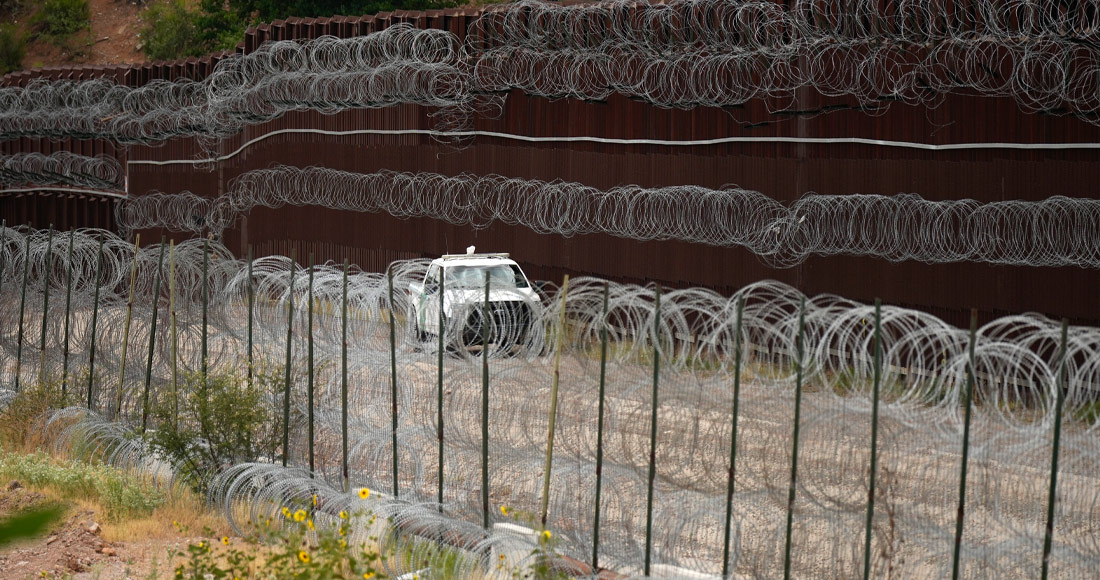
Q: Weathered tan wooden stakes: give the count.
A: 3